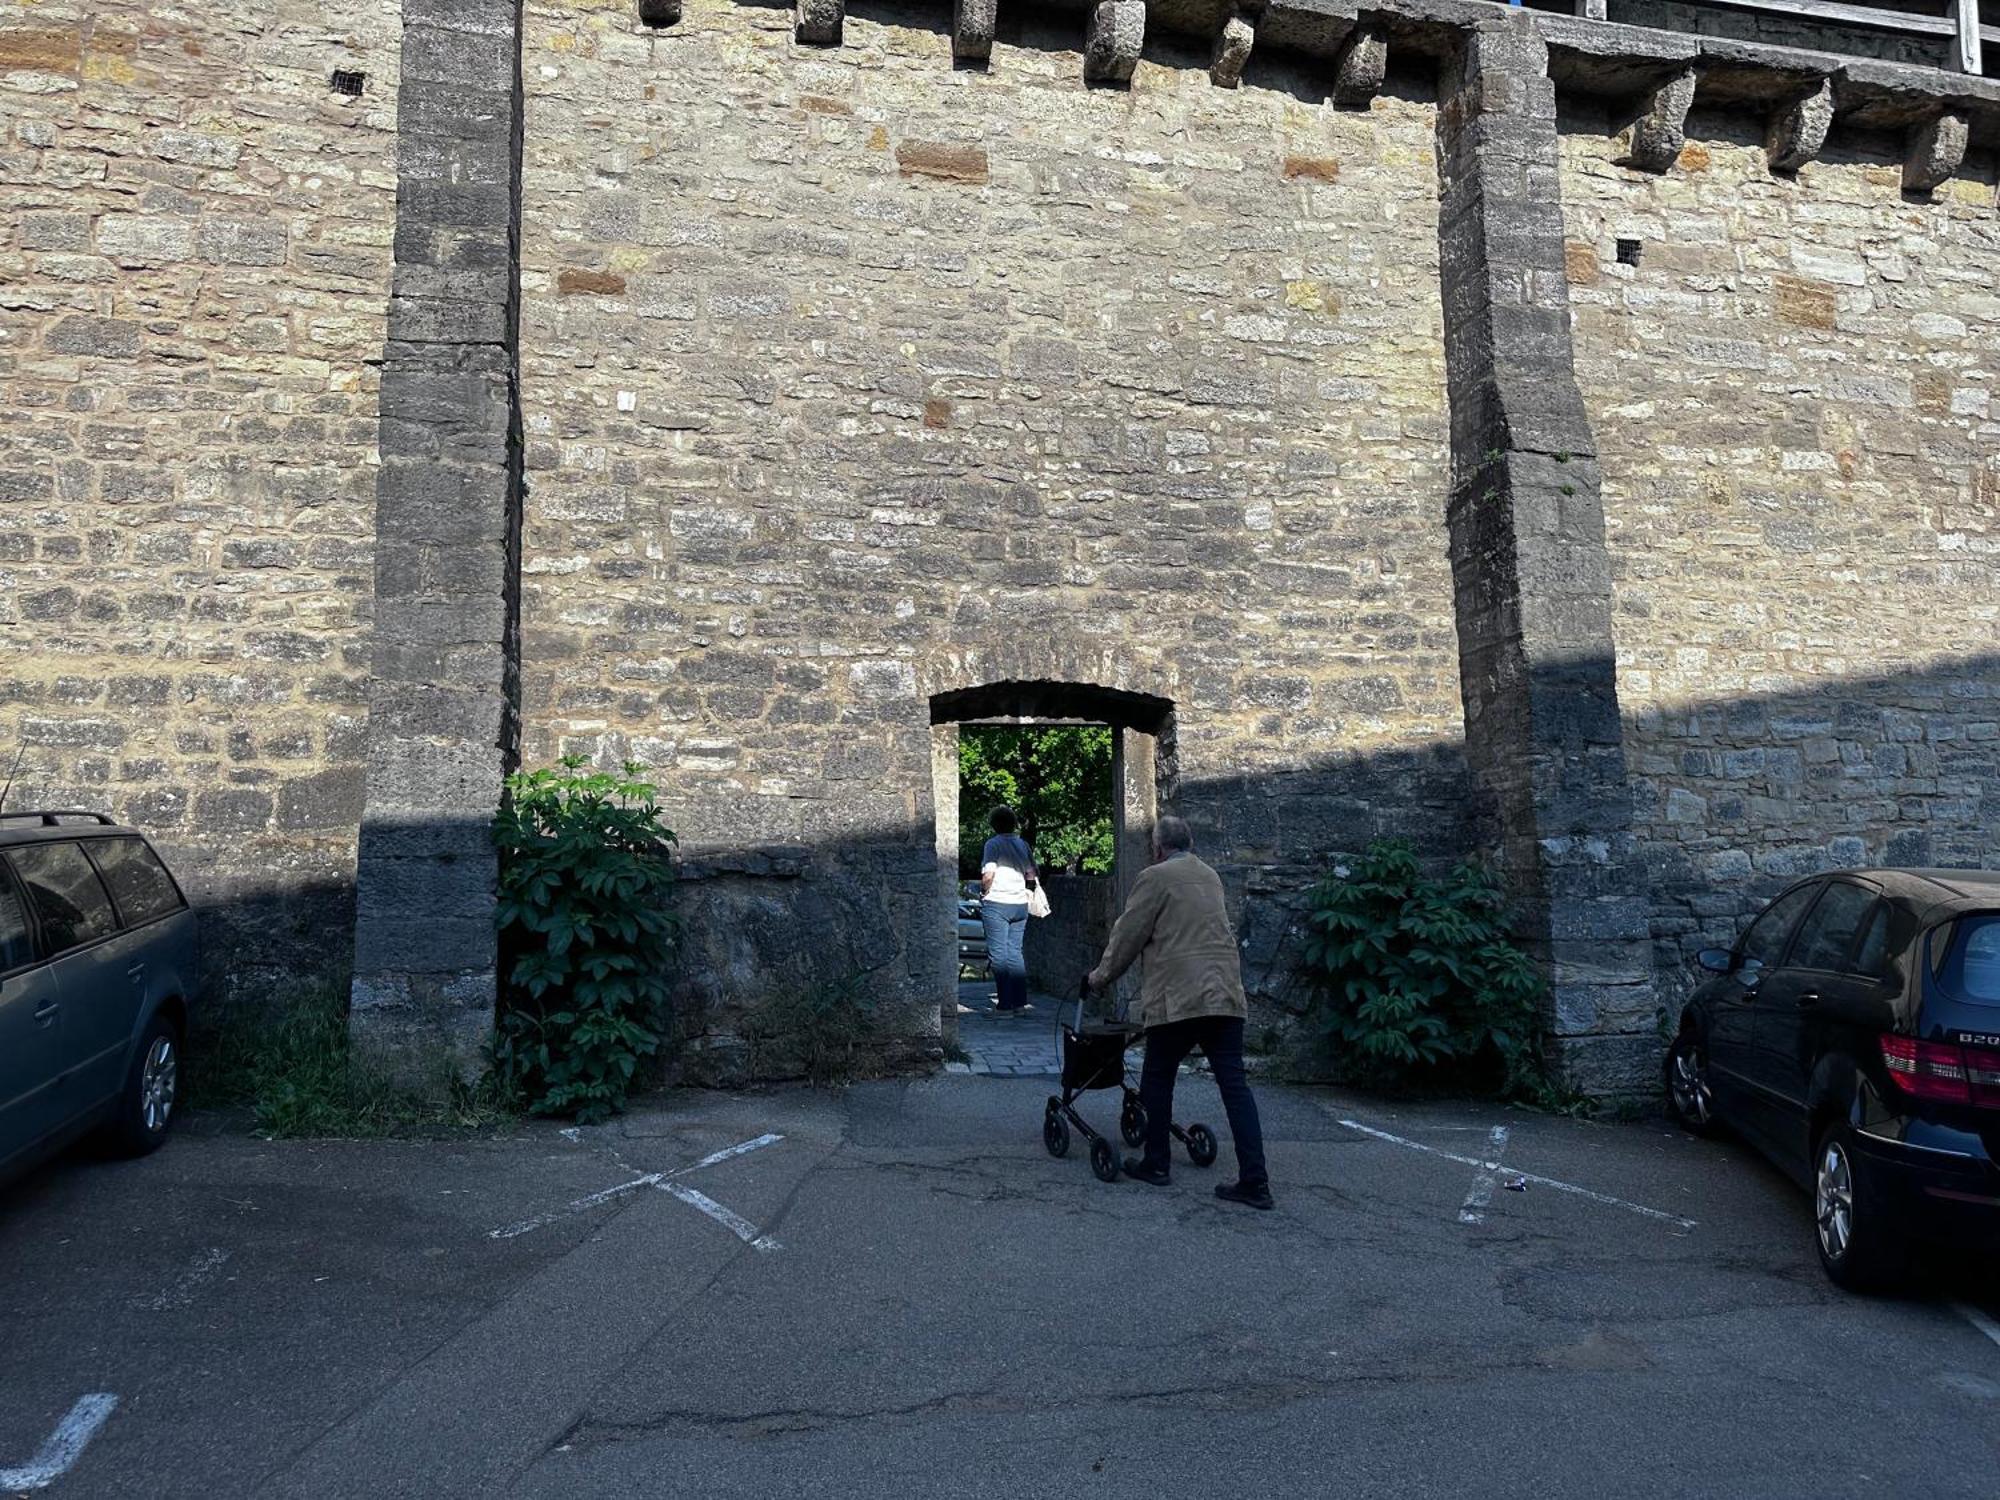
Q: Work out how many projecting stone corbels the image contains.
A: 9